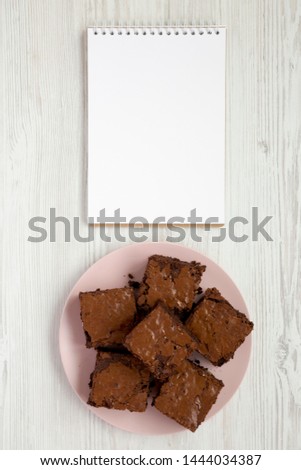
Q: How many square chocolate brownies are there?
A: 6